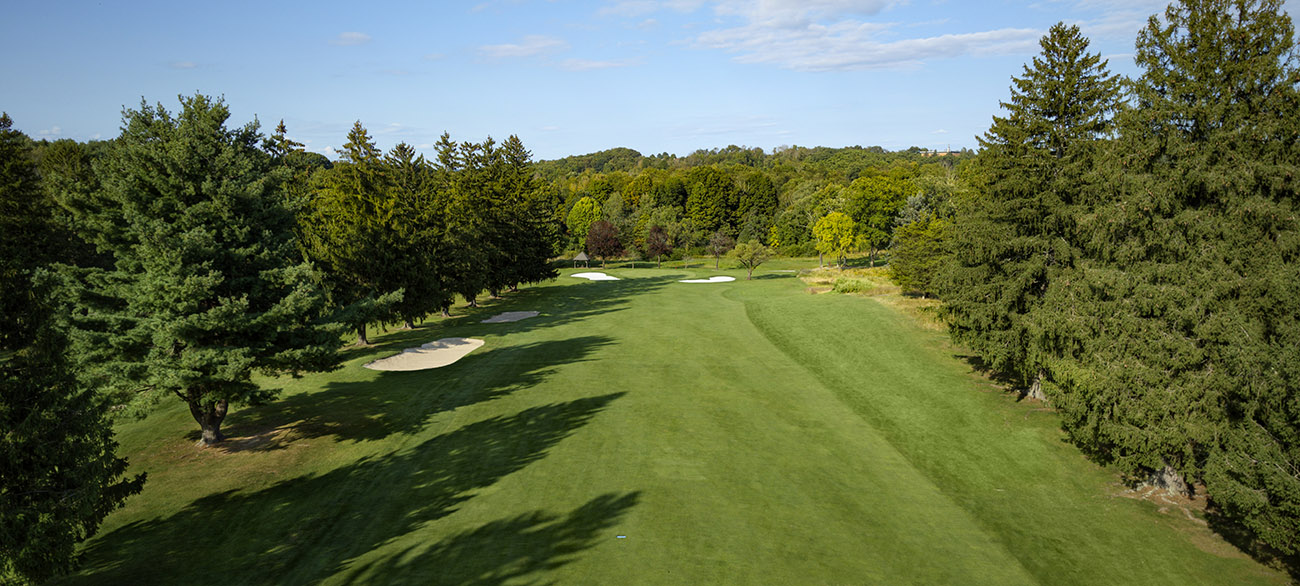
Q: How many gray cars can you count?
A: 0